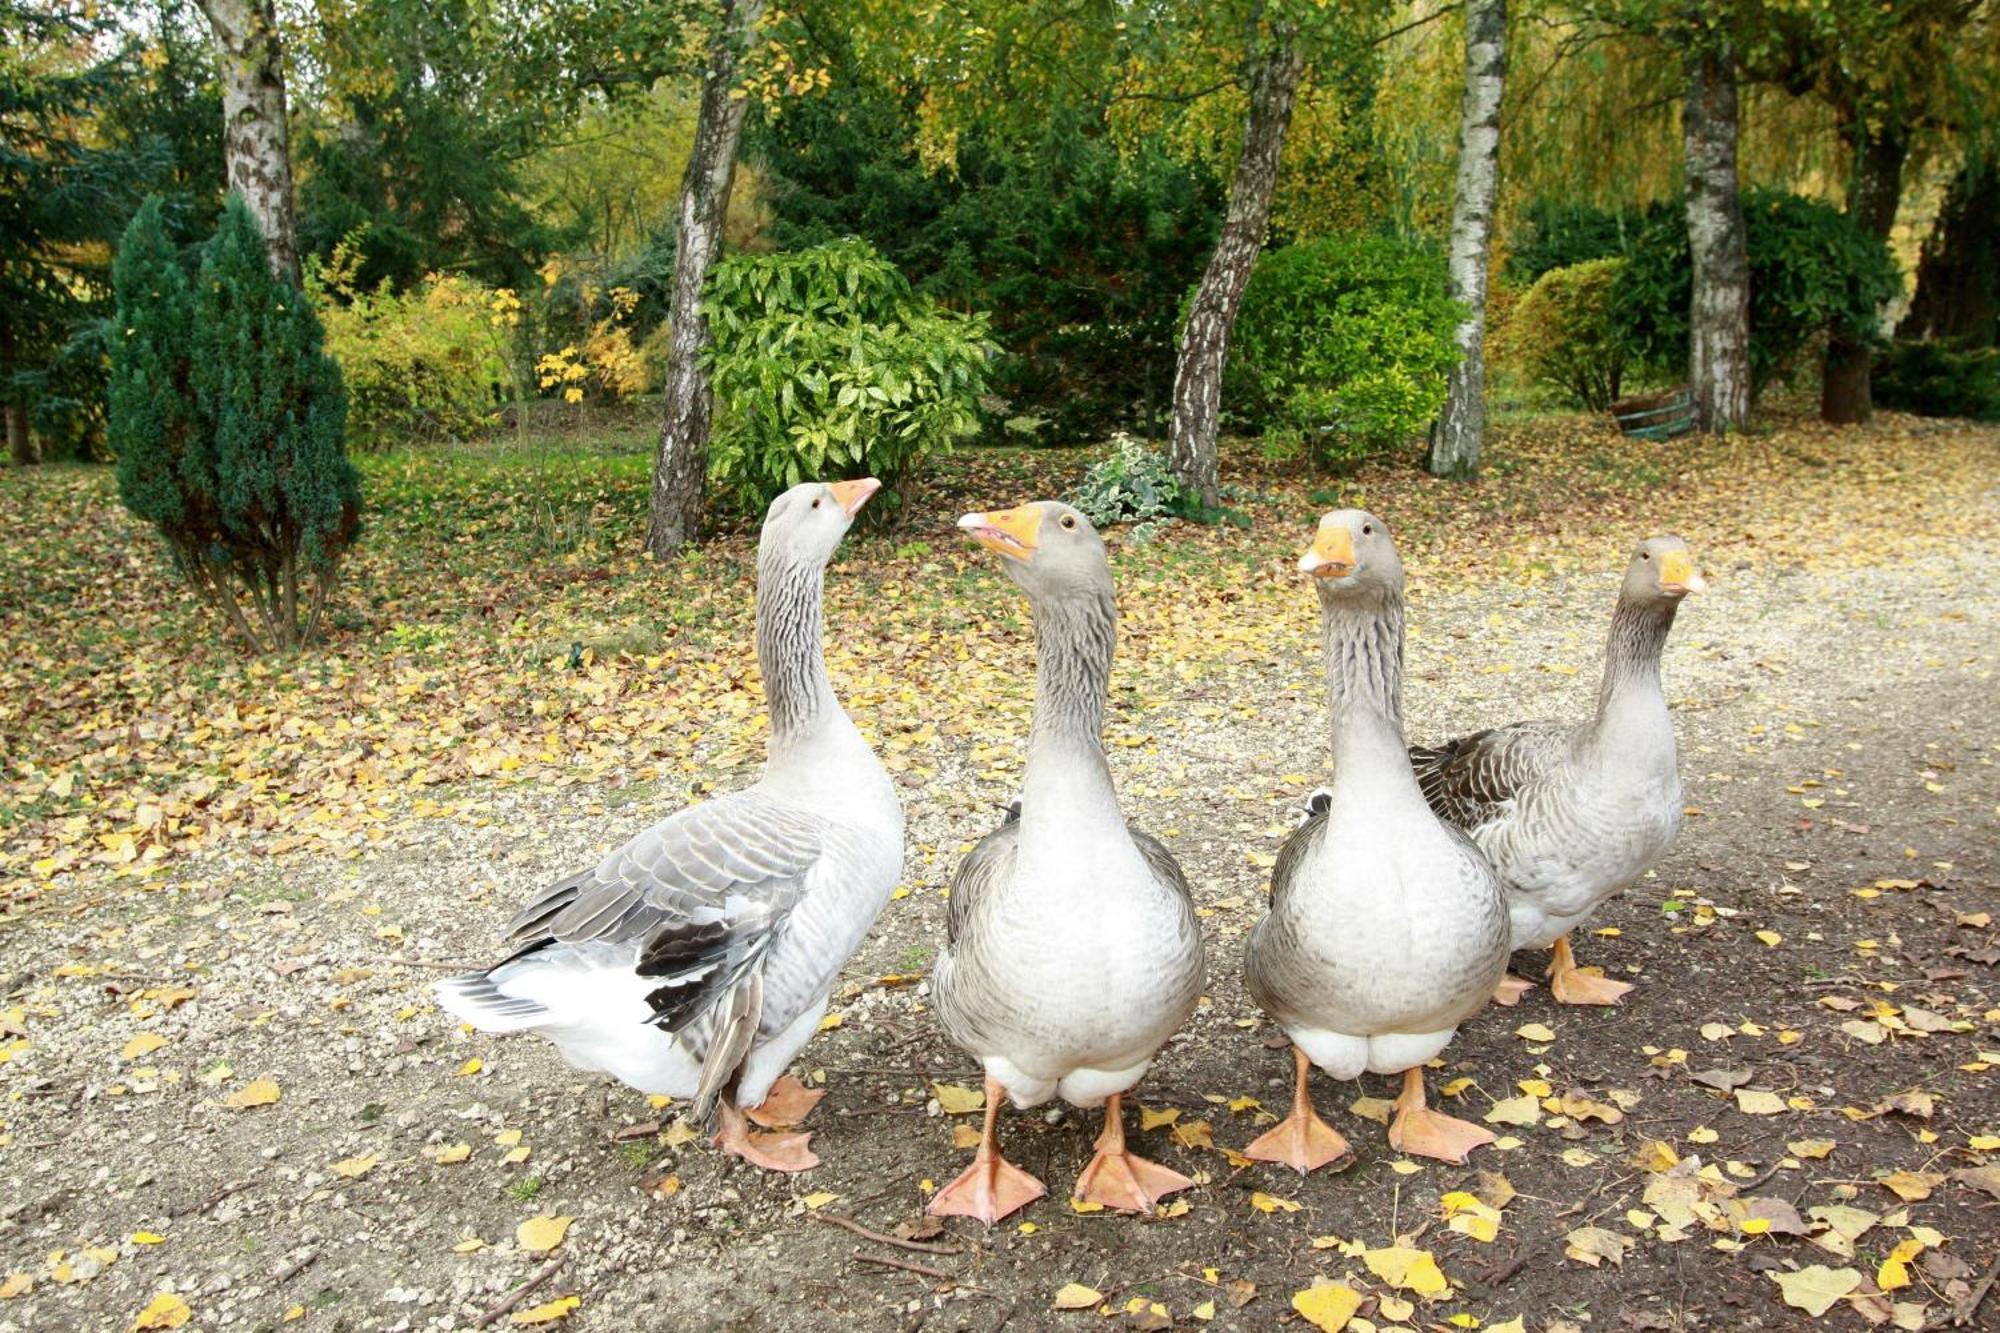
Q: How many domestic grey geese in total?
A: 4